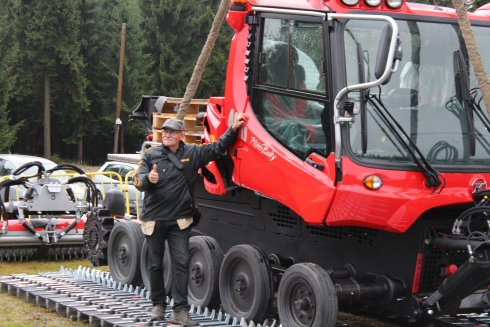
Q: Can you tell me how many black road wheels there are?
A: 5